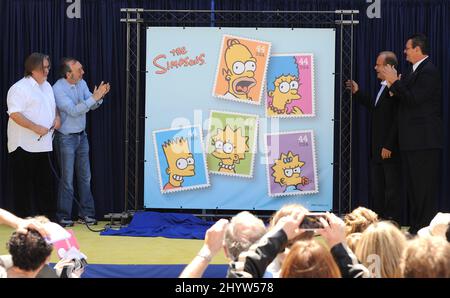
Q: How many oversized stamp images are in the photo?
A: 5